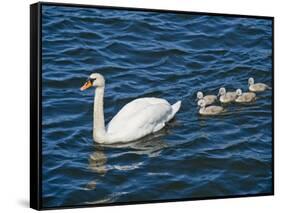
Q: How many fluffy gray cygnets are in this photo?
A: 5